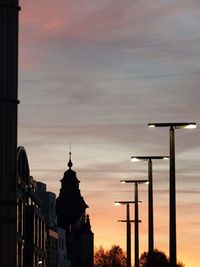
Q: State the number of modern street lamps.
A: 5